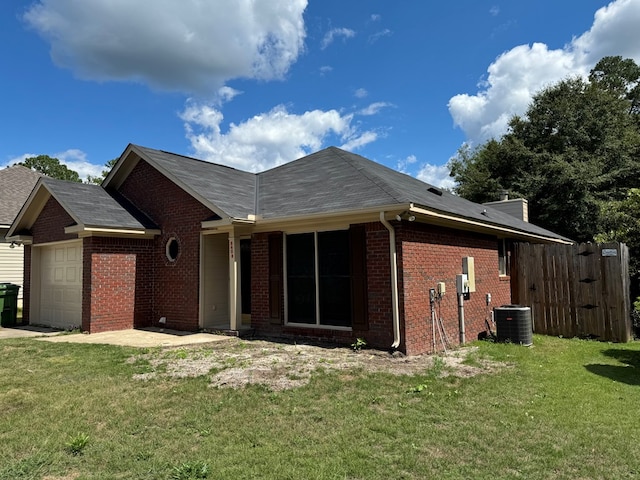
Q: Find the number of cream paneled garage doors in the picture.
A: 1